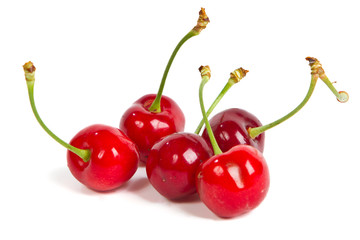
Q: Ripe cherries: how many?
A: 5